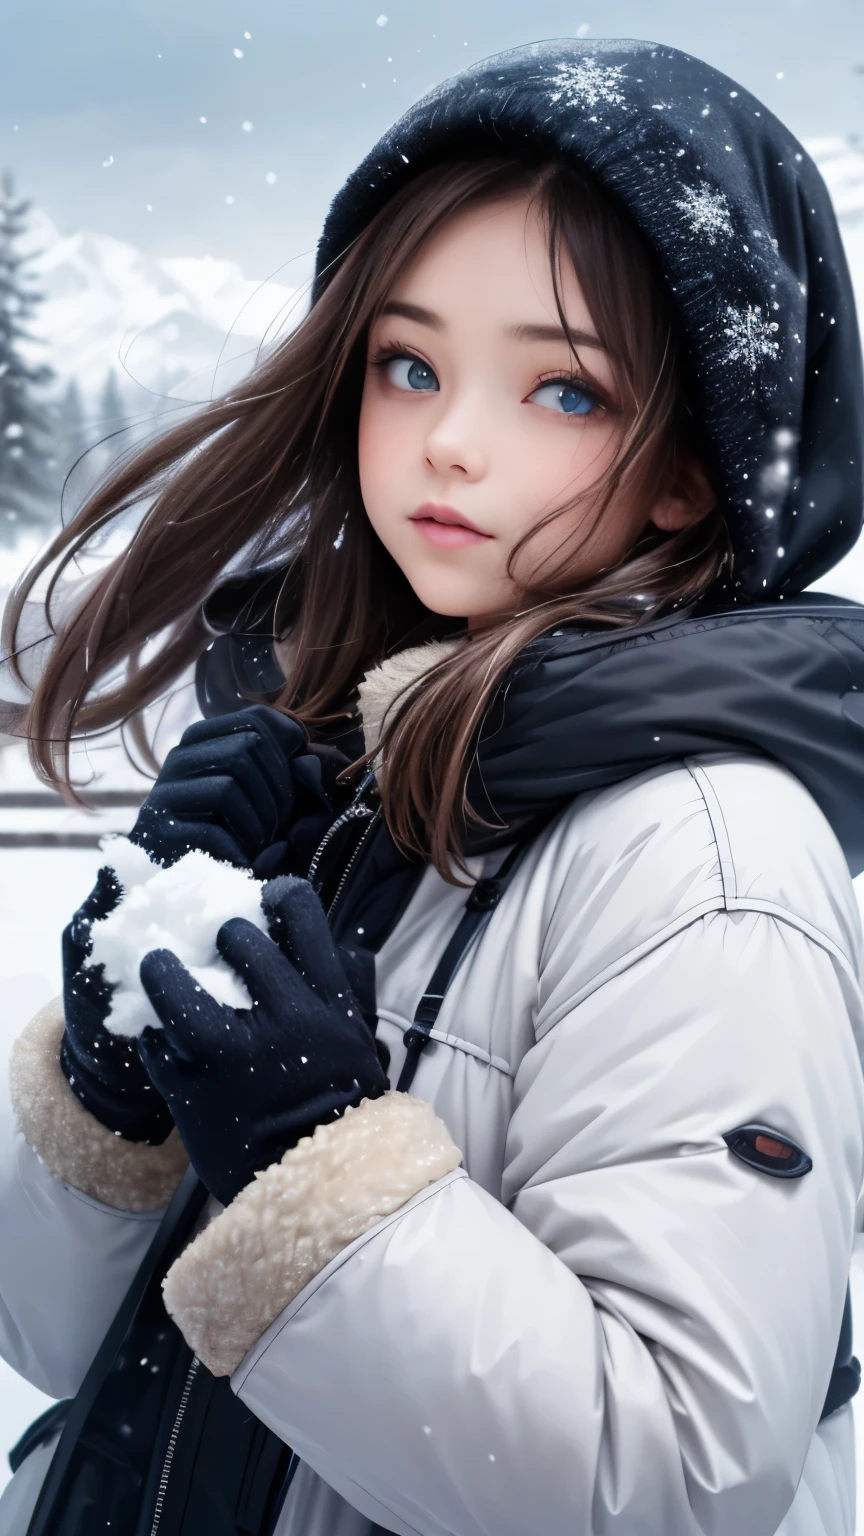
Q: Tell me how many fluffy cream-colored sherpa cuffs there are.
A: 2